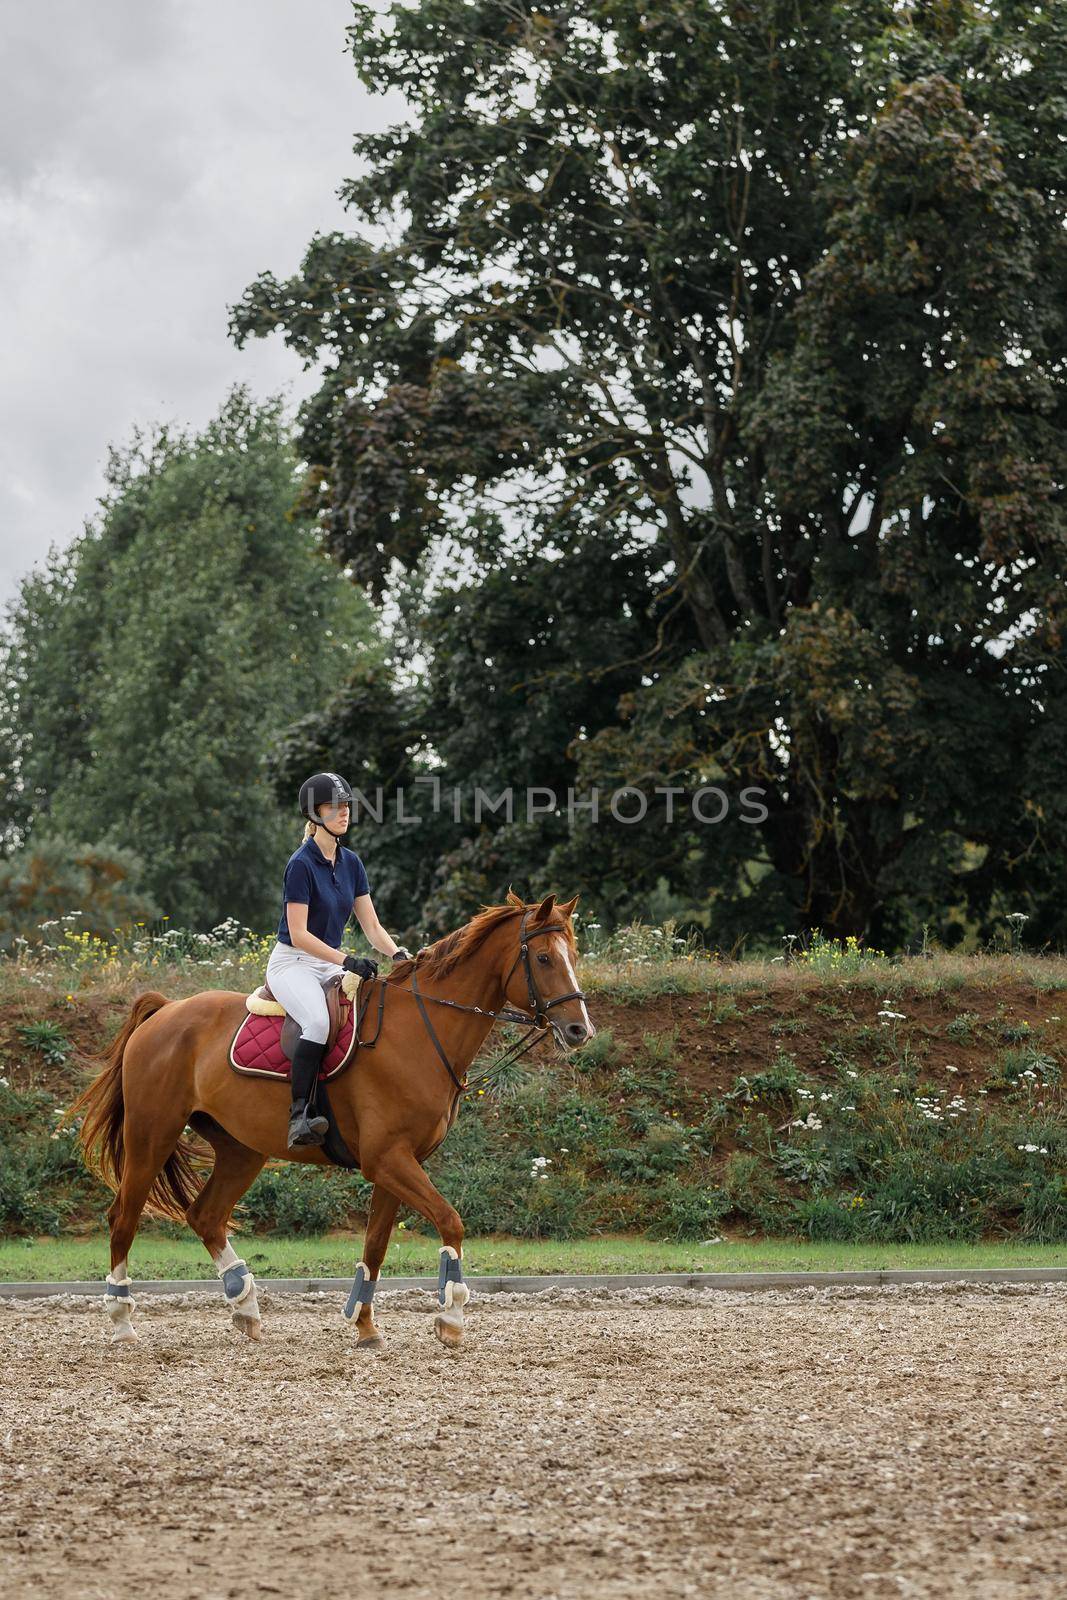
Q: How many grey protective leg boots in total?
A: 4